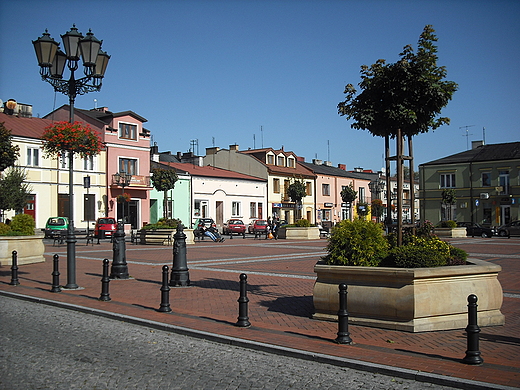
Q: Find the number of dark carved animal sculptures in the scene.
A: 0